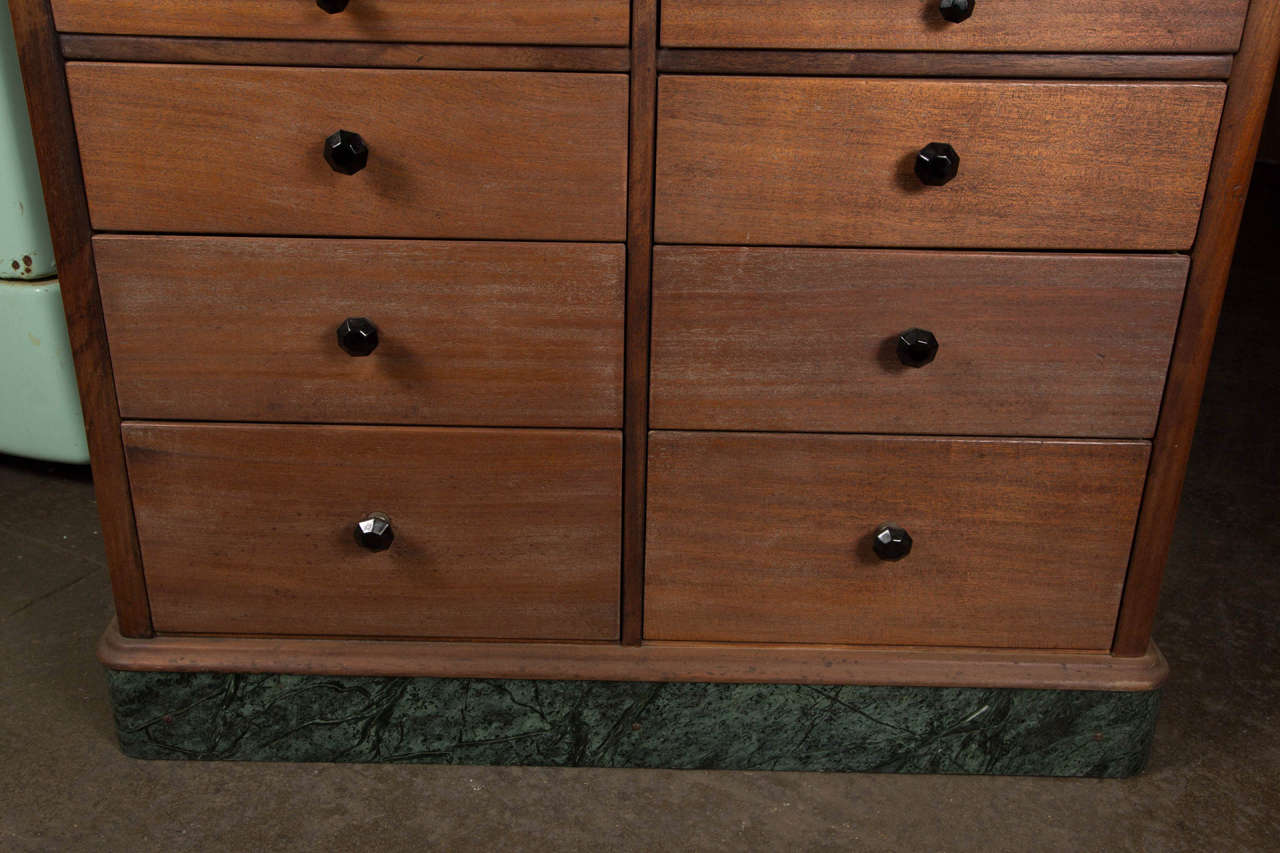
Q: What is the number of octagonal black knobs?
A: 8